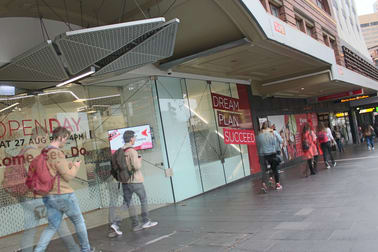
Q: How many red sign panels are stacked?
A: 3